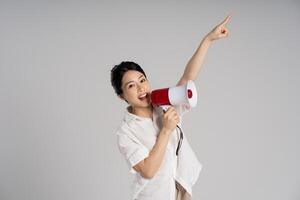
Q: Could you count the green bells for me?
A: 0